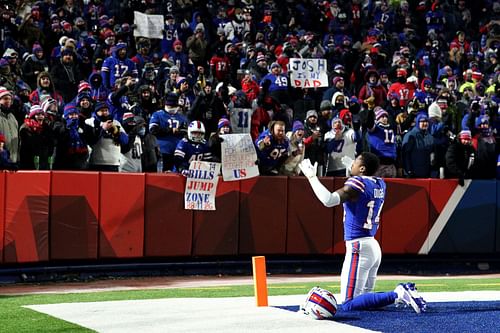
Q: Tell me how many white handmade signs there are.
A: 4